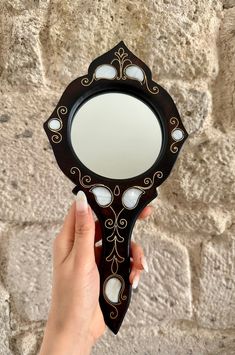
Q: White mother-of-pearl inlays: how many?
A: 7